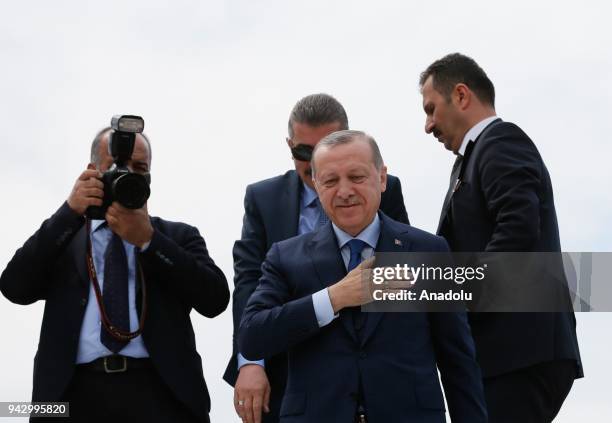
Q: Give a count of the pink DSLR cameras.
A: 0